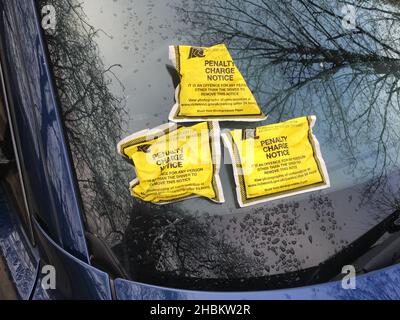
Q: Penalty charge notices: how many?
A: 3